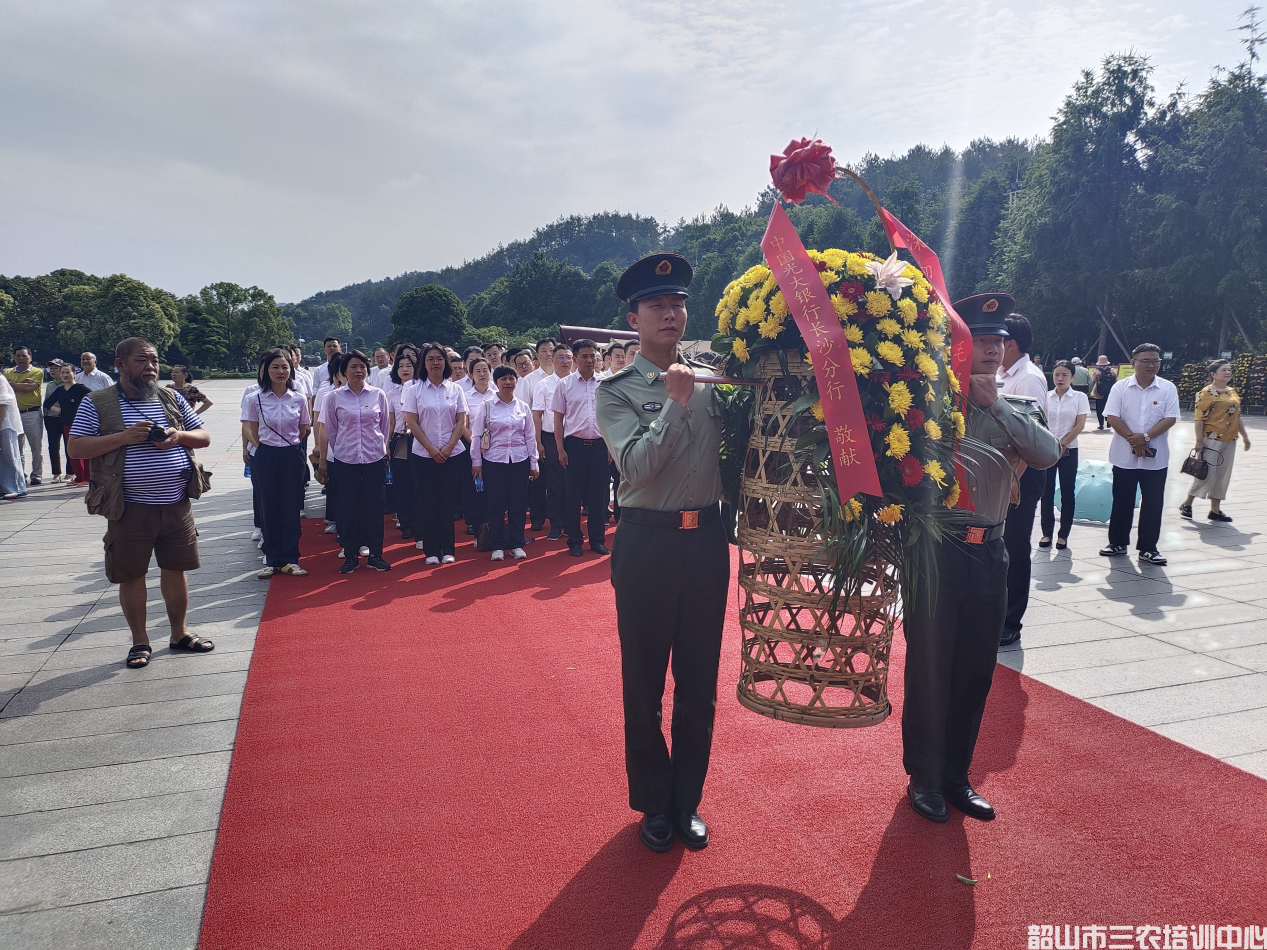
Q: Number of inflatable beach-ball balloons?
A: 0